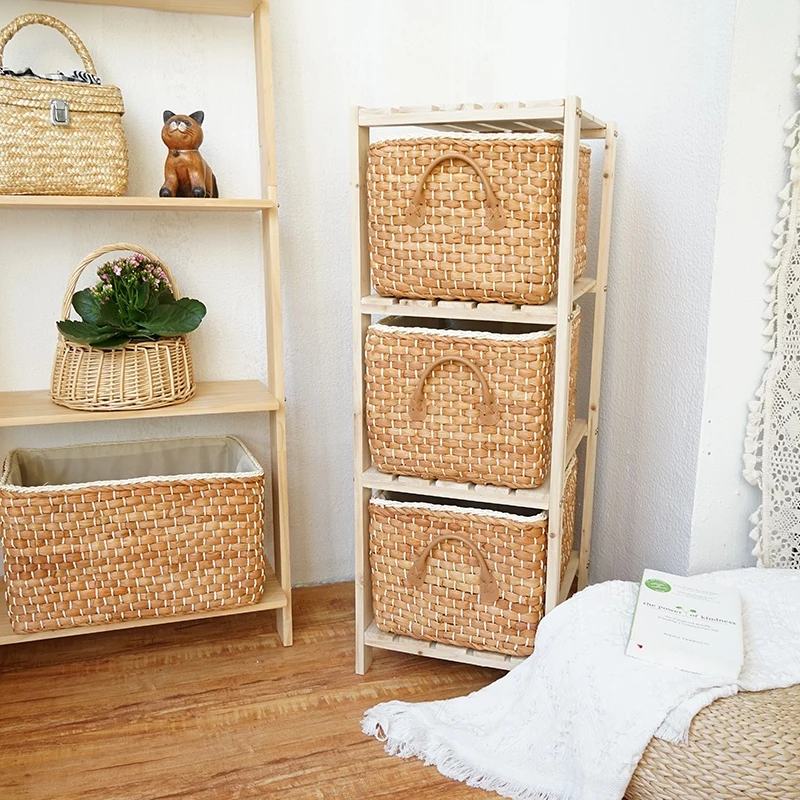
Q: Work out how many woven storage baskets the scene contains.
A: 4